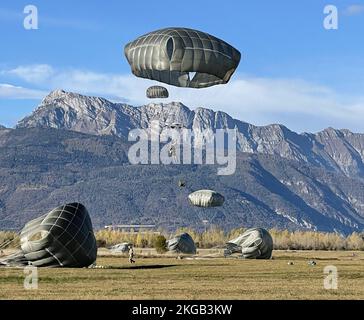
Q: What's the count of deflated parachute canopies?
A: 4